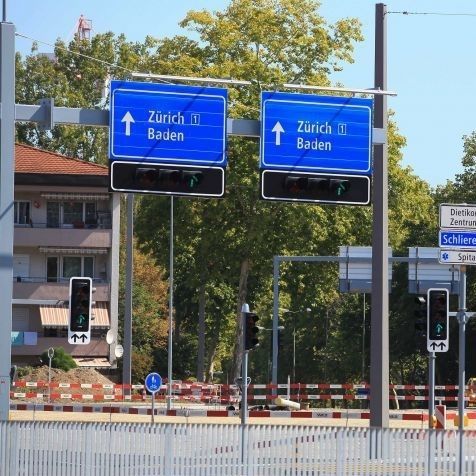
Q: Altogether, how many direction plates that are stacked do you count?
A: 3